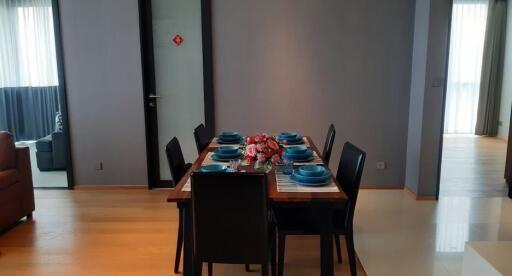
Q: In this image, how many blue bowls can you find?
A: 6